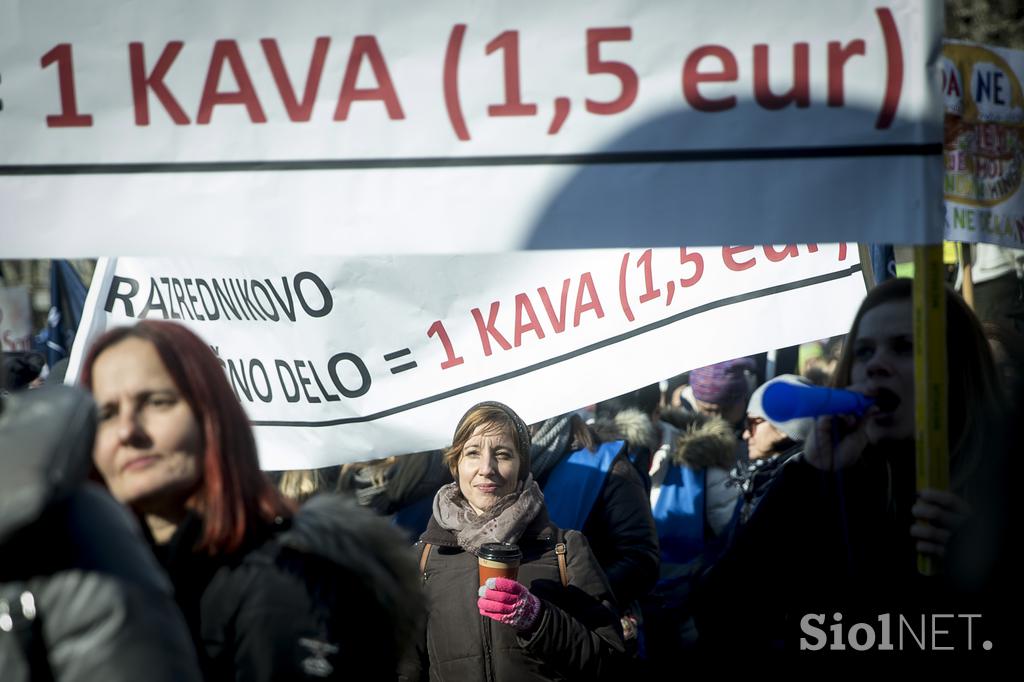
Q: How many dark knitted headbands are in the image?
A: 1